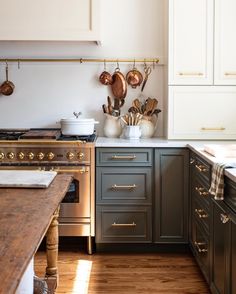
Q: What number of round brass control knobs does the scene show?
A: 8